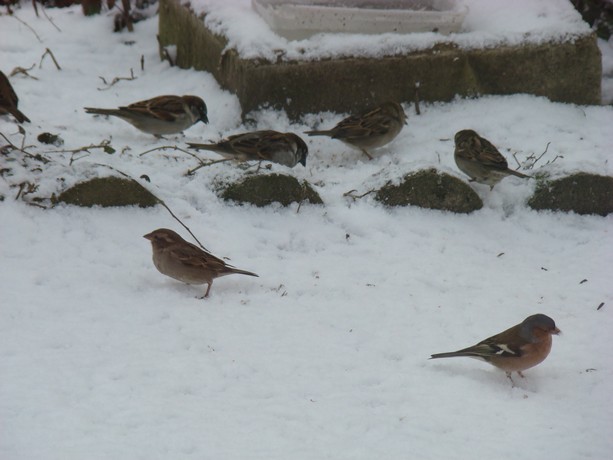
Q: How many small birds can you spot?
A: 7